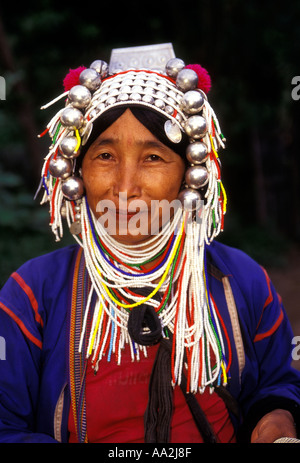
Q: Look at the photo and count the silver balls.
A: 14